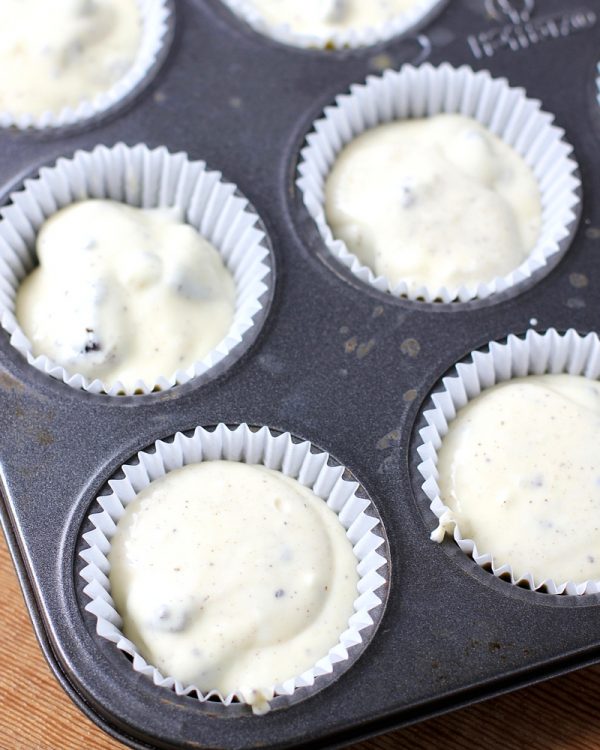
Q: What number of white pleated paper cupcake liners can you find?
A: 6